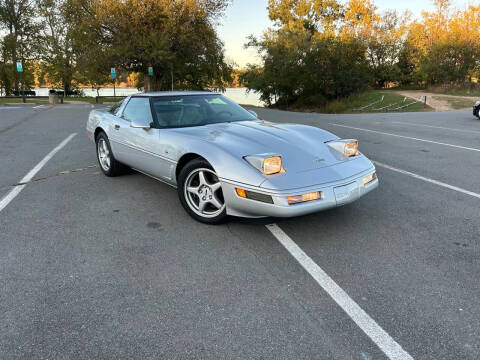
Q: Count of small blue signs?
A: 3